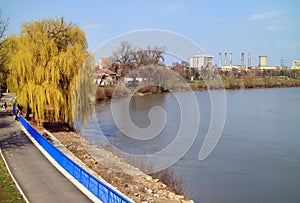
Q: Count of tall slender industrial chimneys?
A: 5